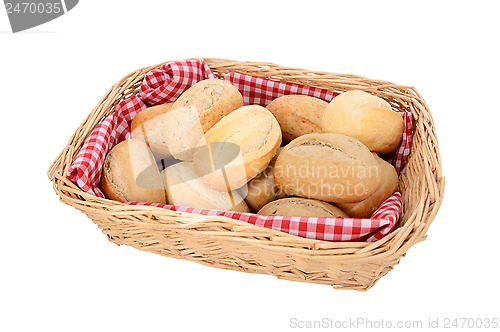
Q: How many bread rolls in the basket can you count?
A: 11